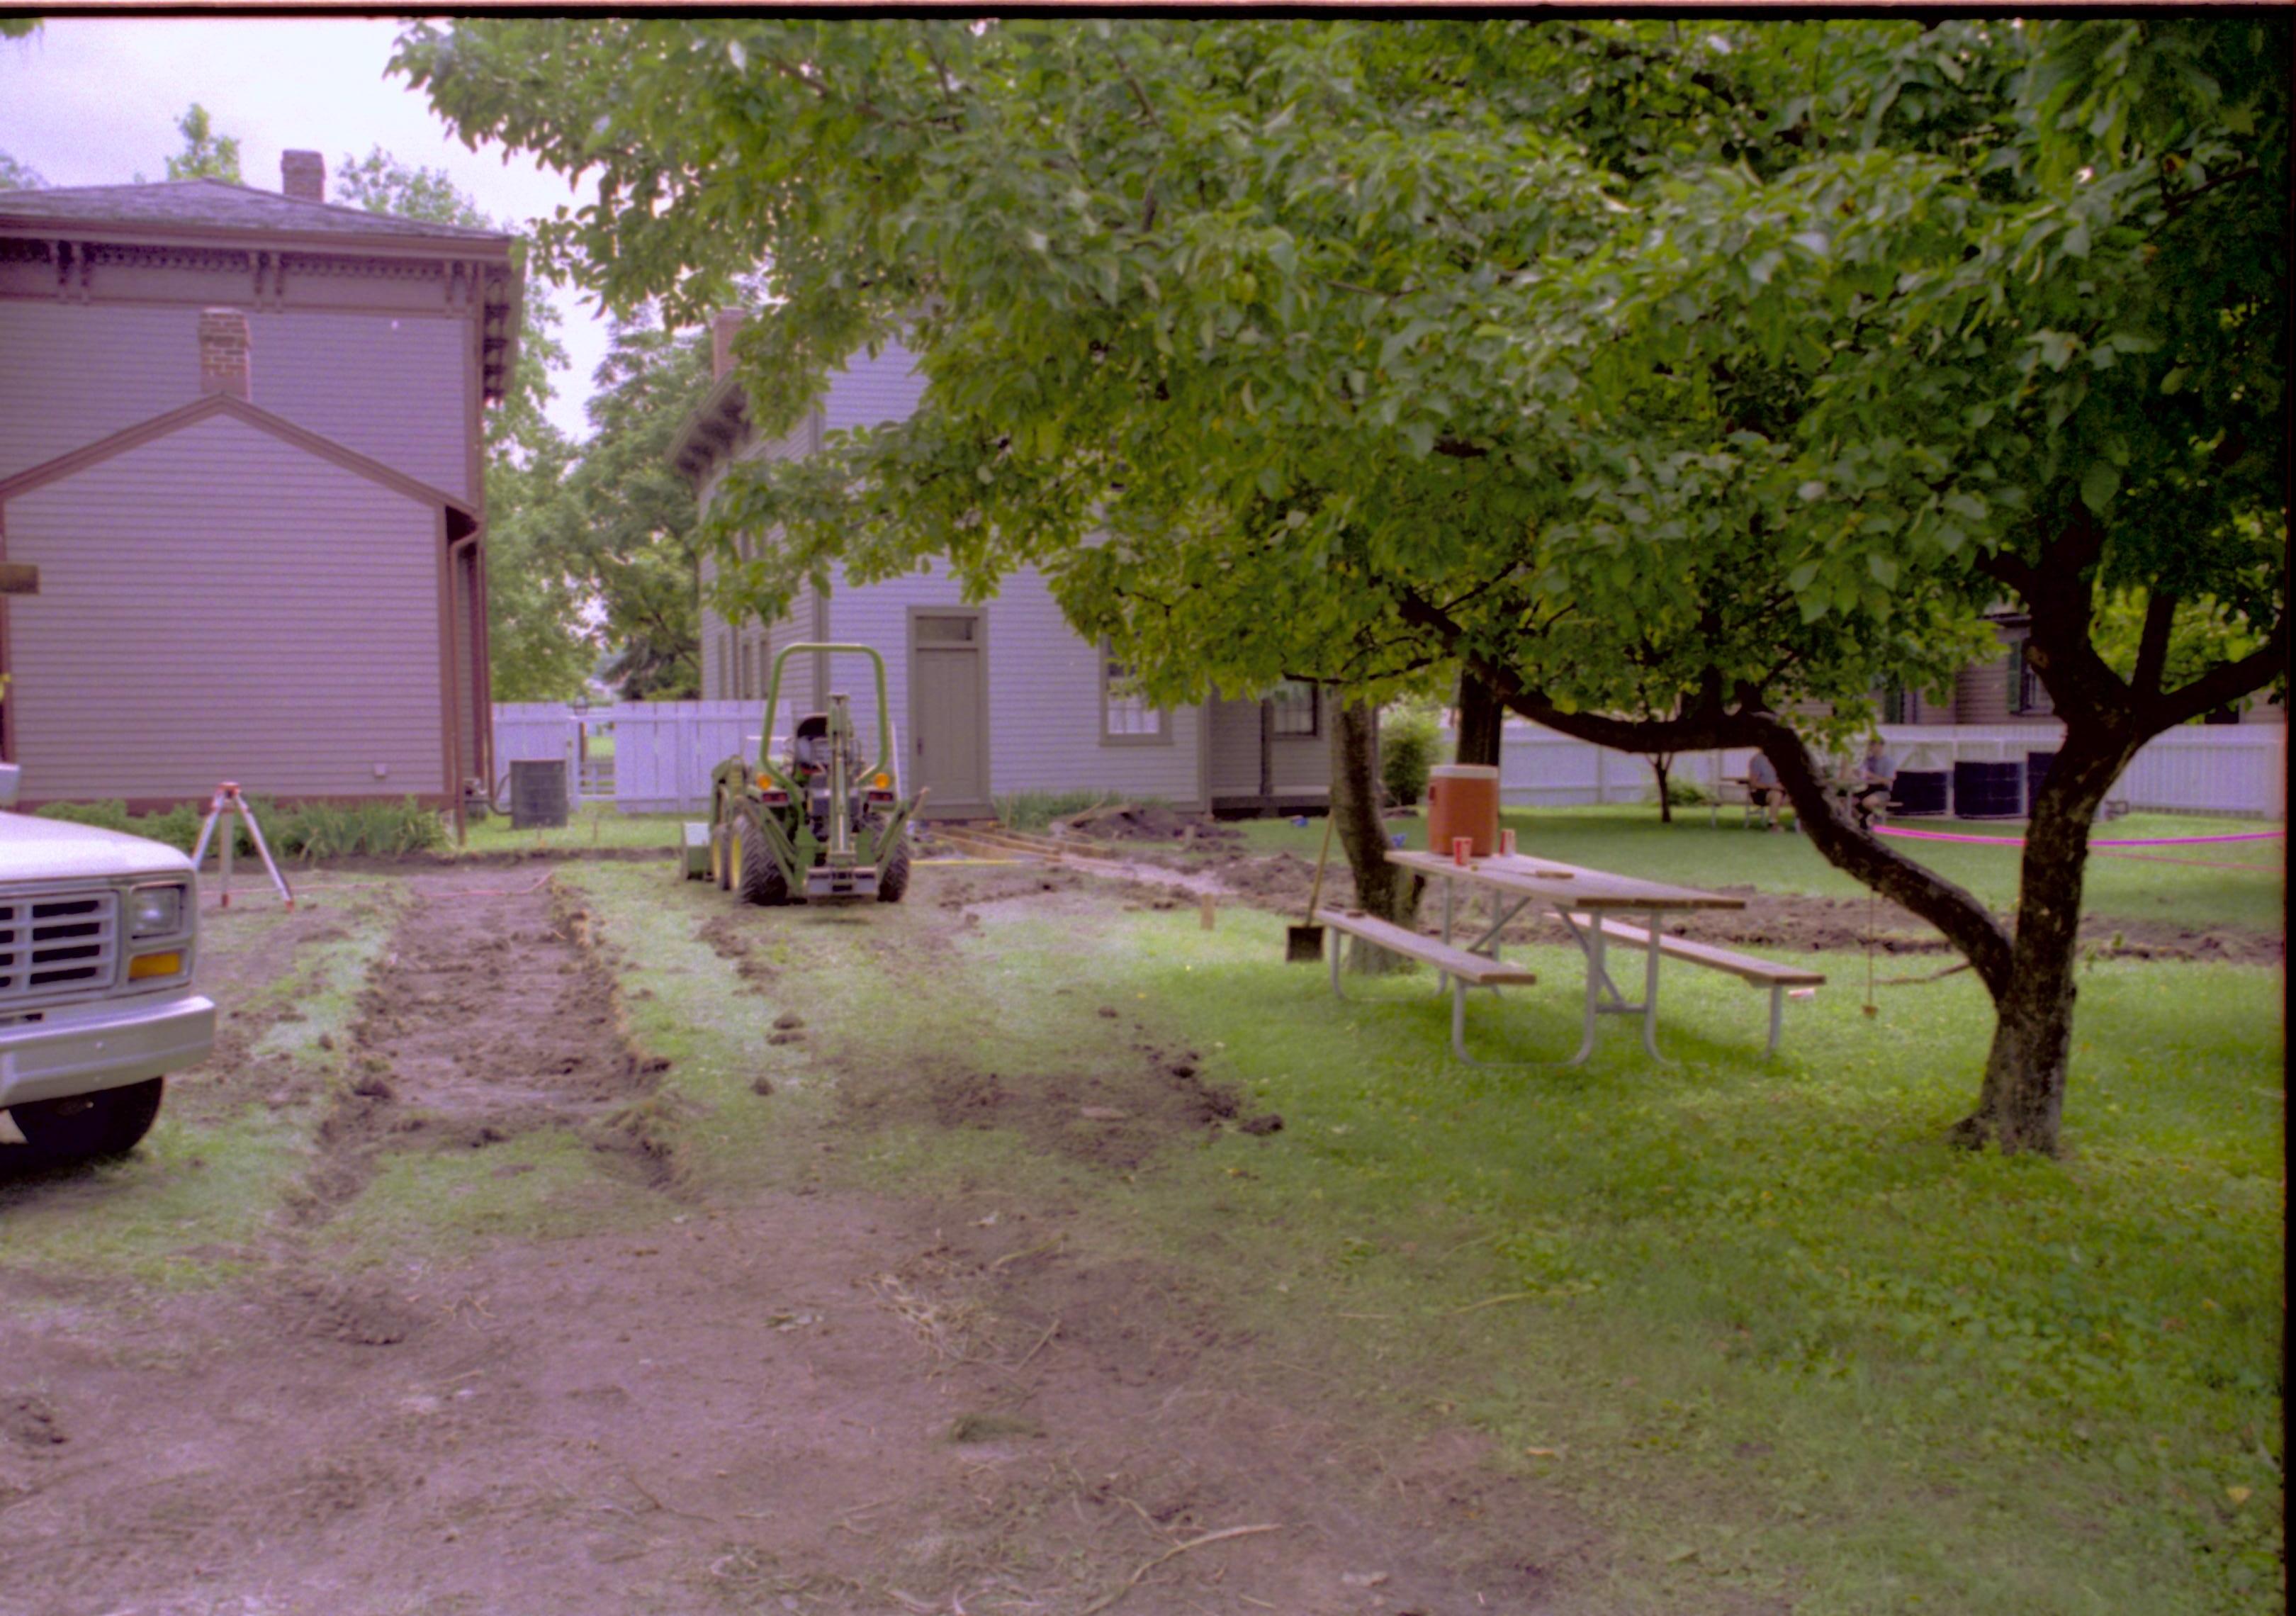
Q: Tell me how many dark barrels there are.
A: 3